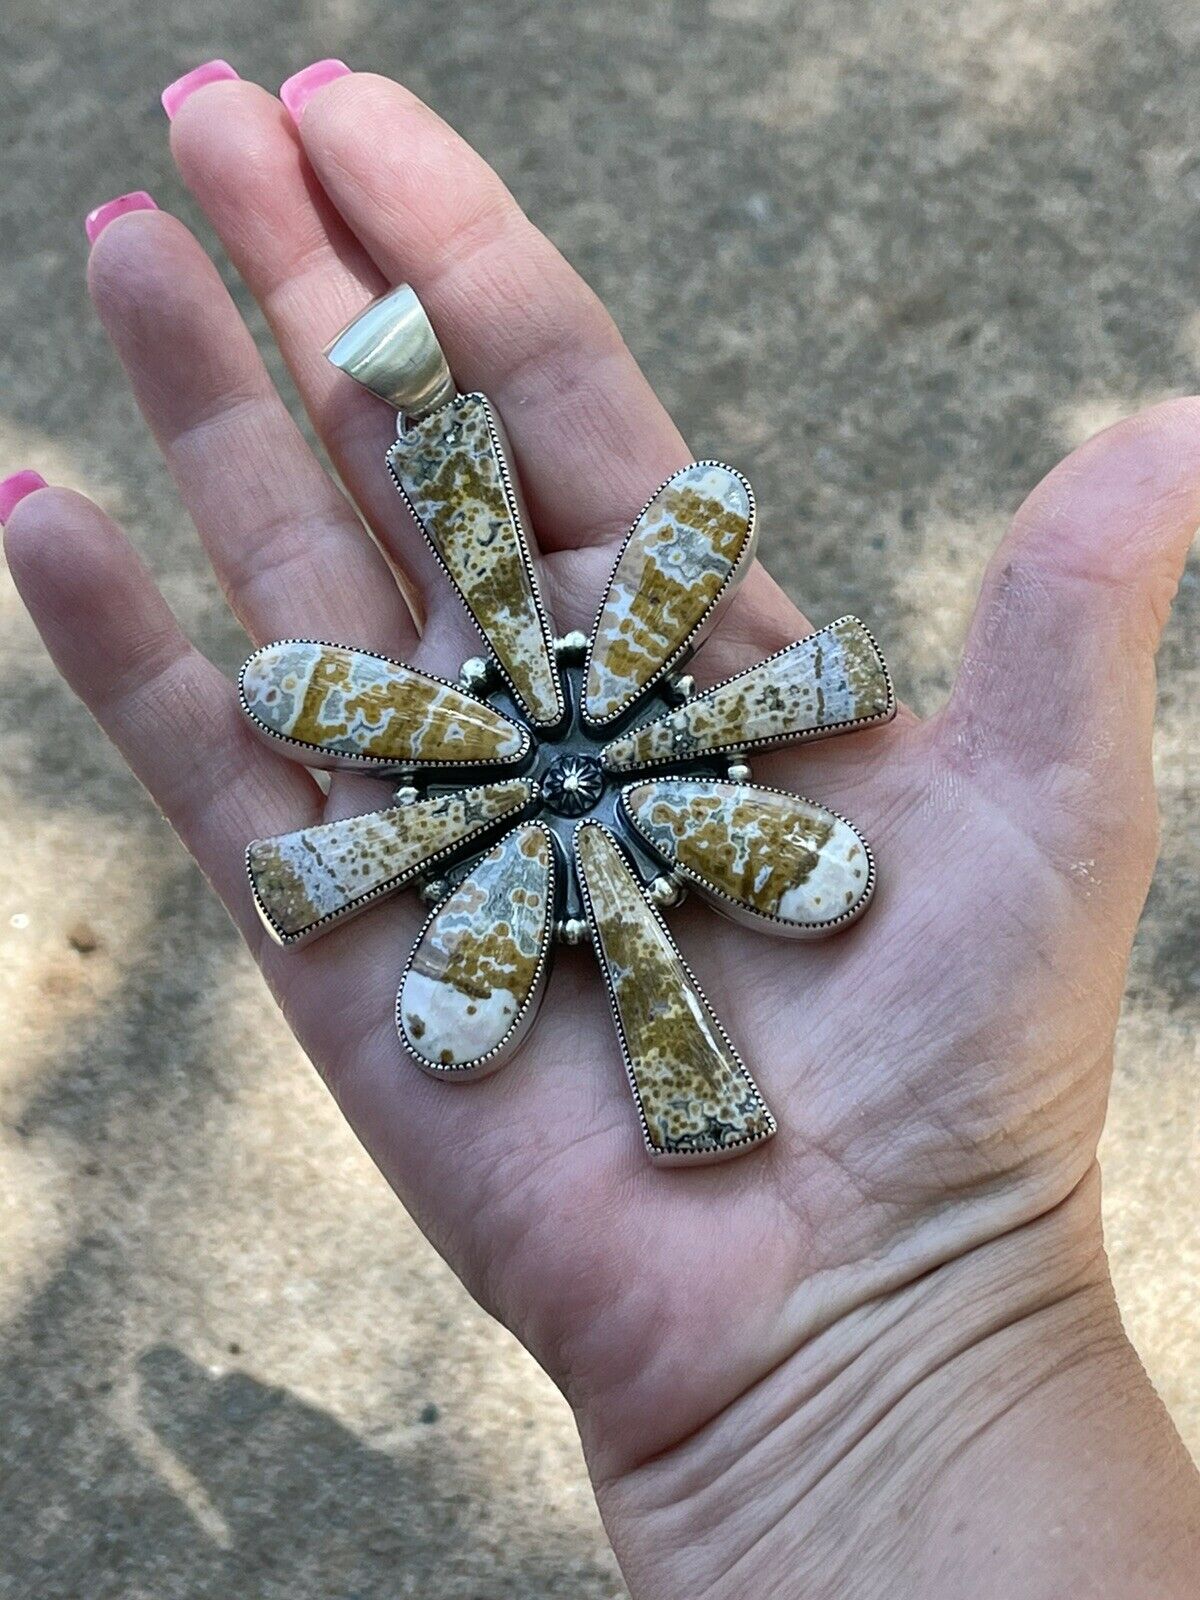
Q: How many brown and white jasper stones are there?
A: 8